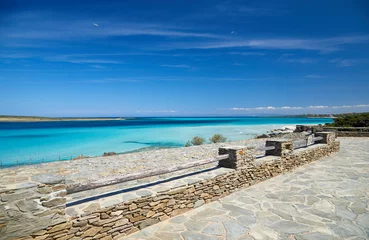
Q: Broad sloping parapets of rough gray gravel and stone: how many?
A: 1